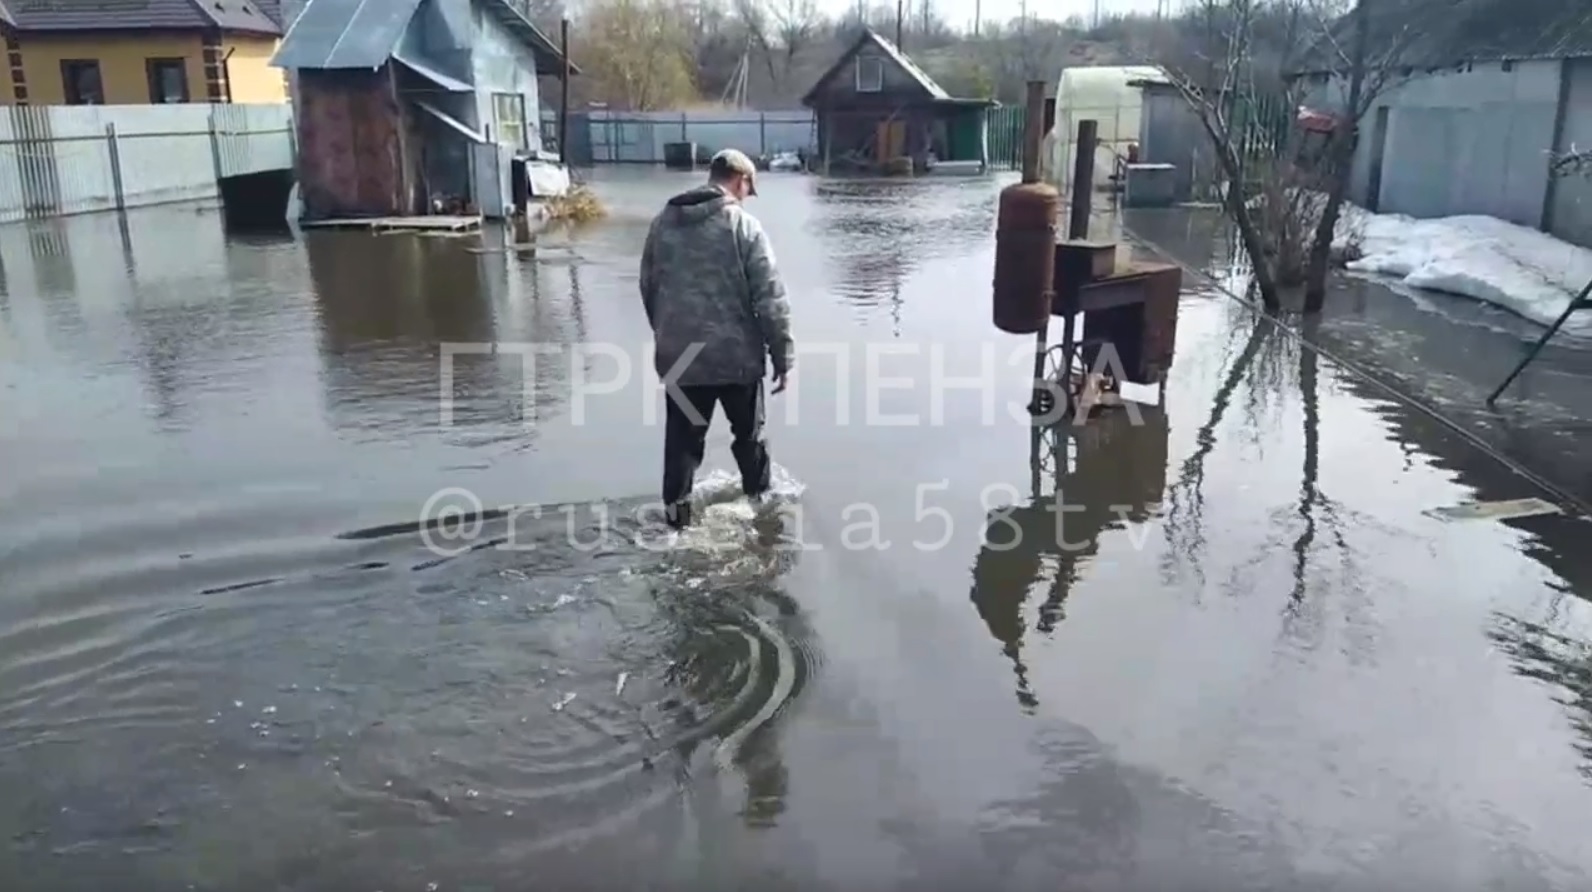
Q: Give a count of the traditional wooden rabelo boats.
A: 0